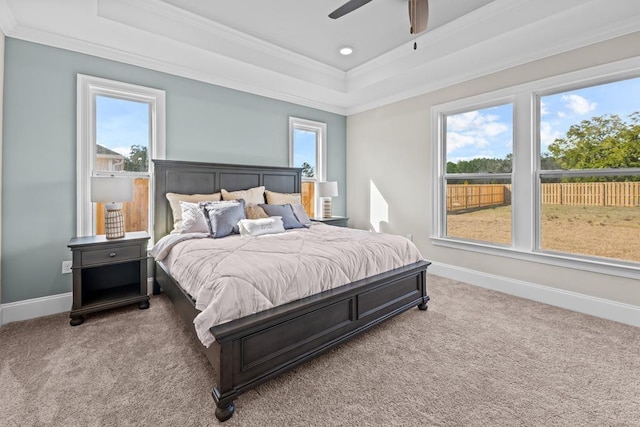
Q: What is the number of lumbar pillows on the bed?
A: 1